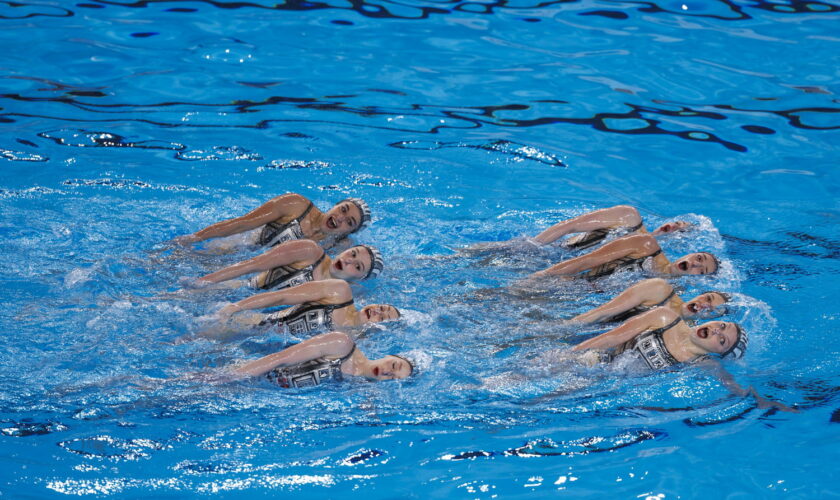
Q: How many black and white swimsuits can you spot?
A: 8